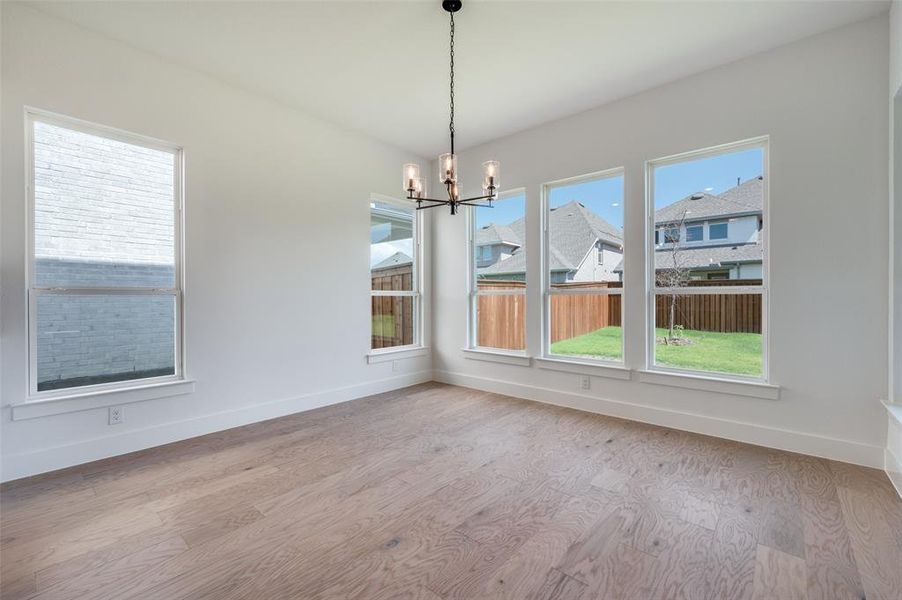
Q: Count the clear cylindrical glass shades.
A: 6